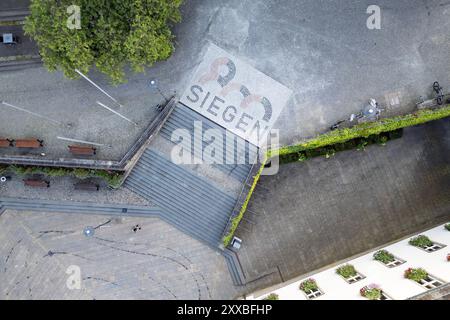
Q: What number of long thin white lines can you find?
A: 4